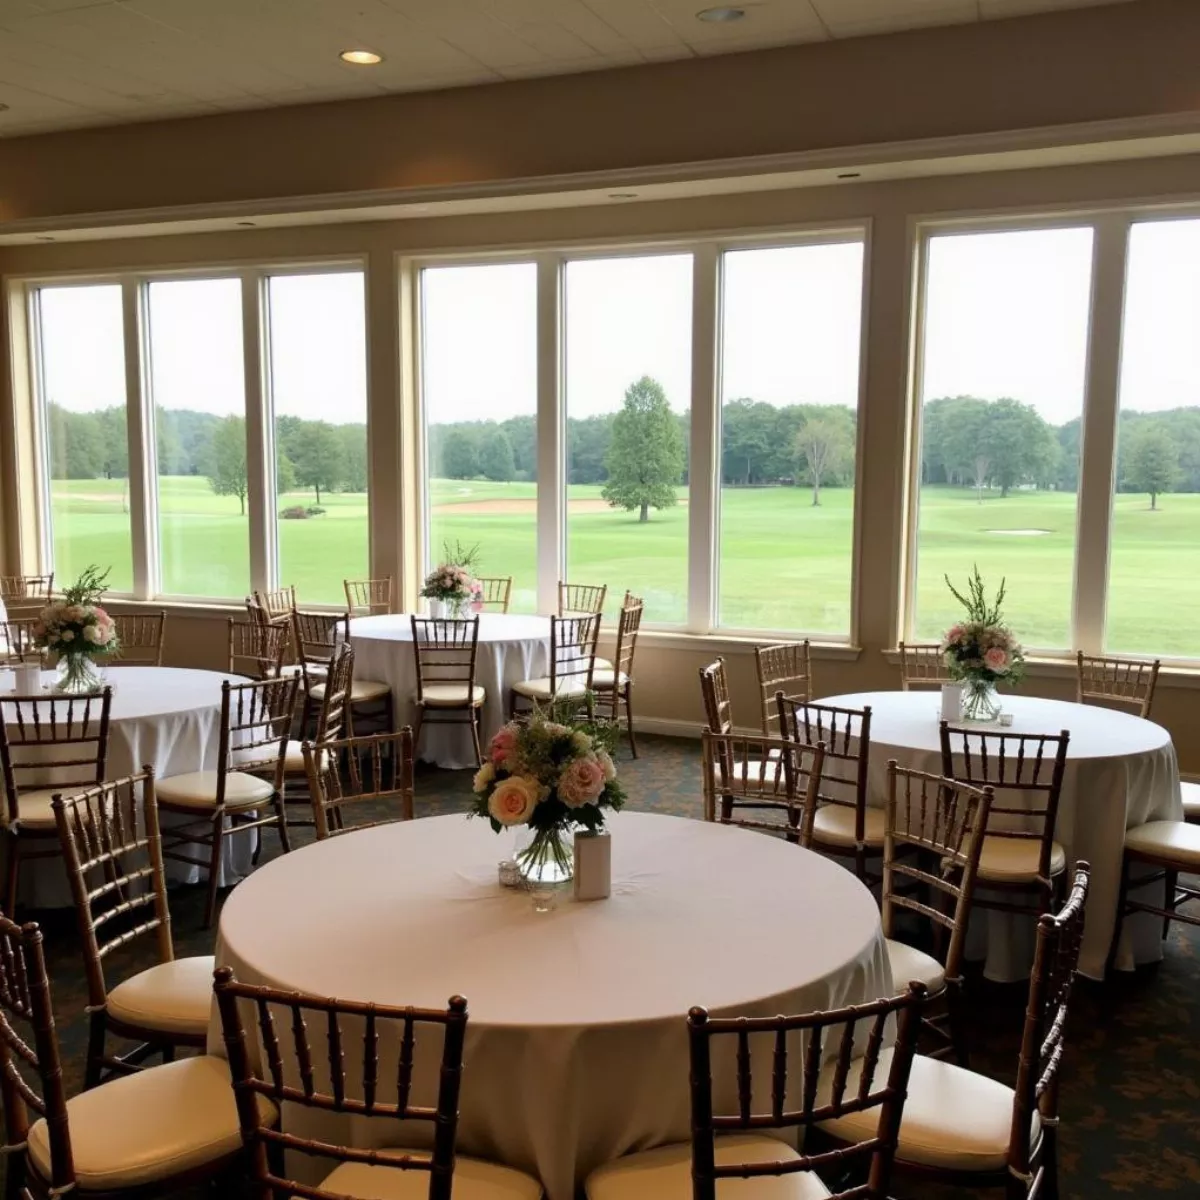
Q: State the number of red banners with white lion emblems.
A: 0